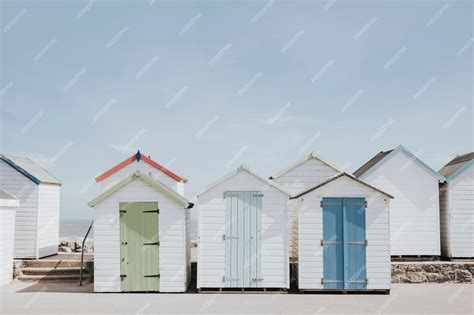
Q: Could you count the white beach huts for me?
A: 9